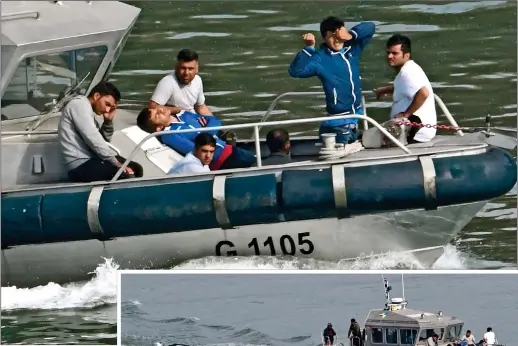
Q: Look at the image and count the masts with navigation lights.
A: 1